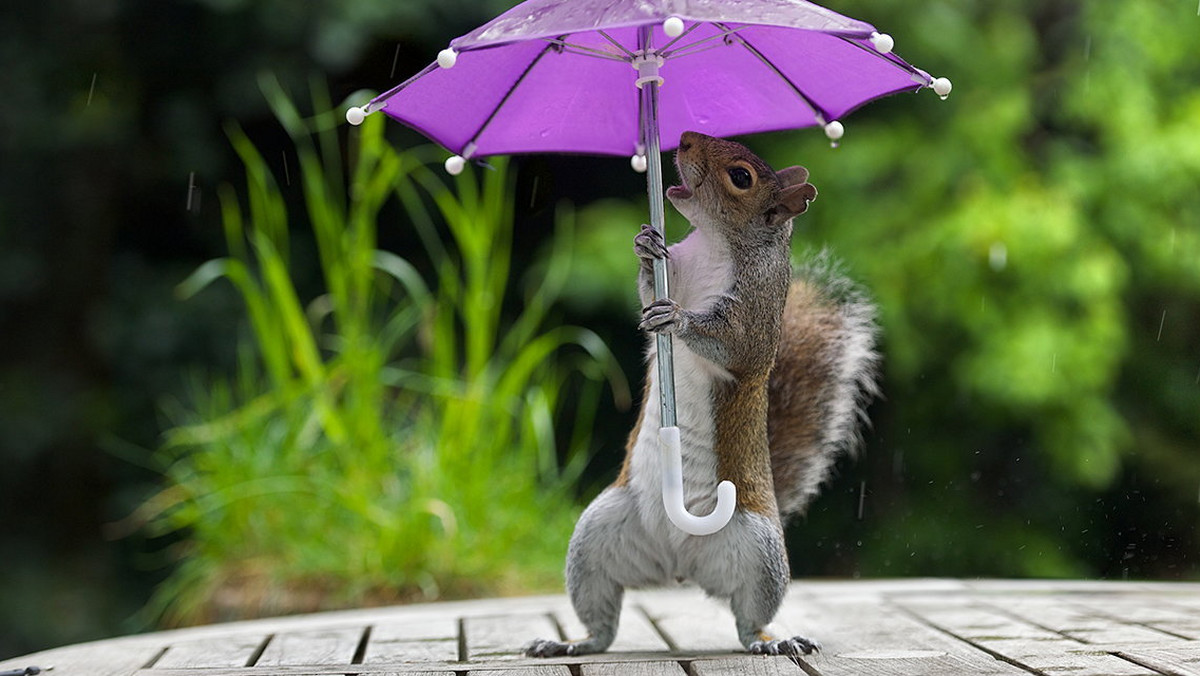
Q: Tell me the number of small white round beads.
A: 8